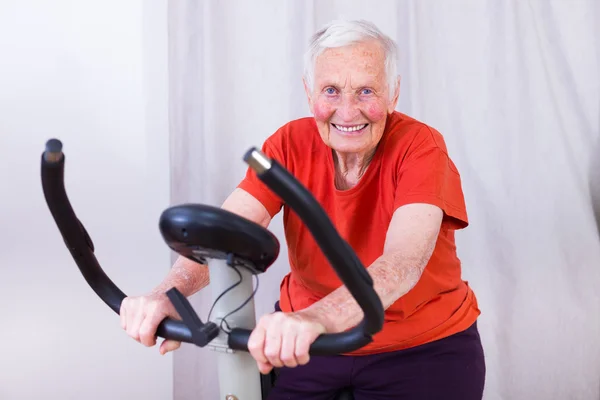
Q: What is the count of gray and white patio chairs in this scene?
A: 0